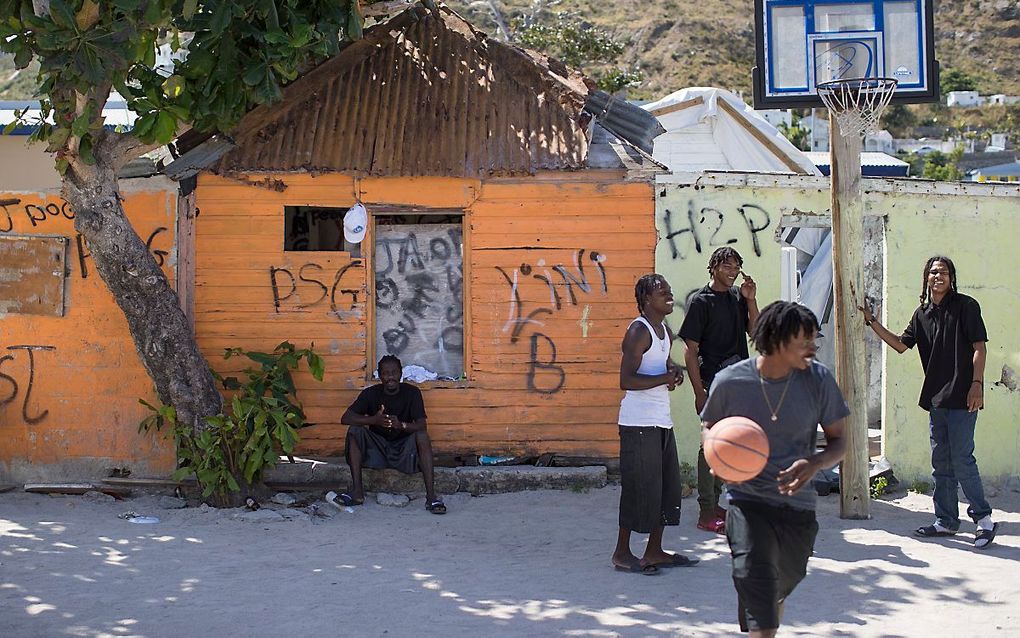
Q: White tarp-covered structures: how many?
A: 1